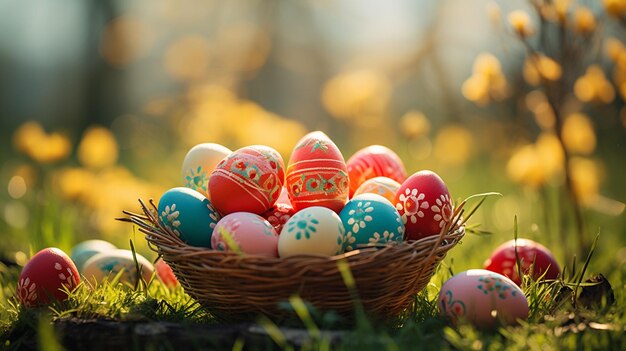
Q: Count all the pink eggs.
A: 2